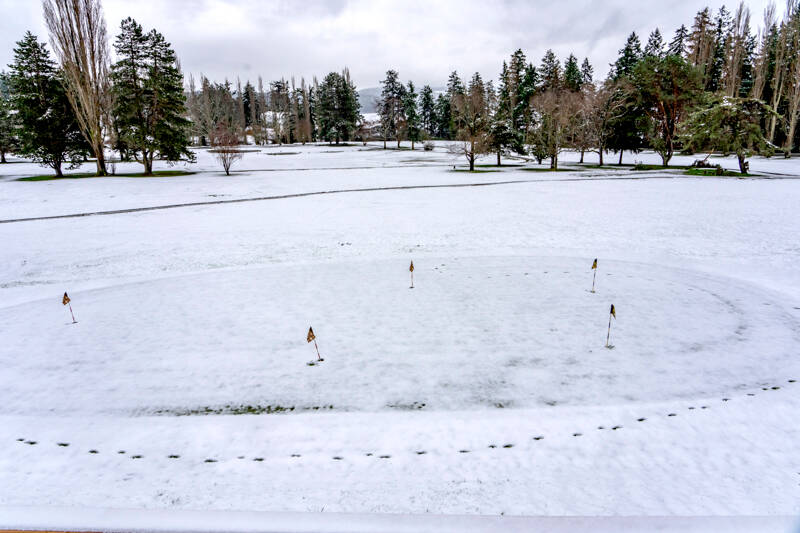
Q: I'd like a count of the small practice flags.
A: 5